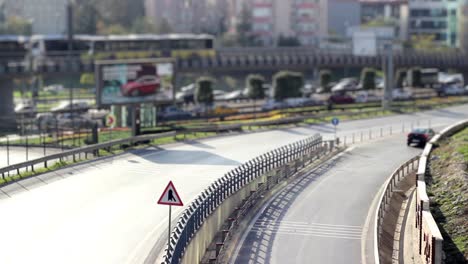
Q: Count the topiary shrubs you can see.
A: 7